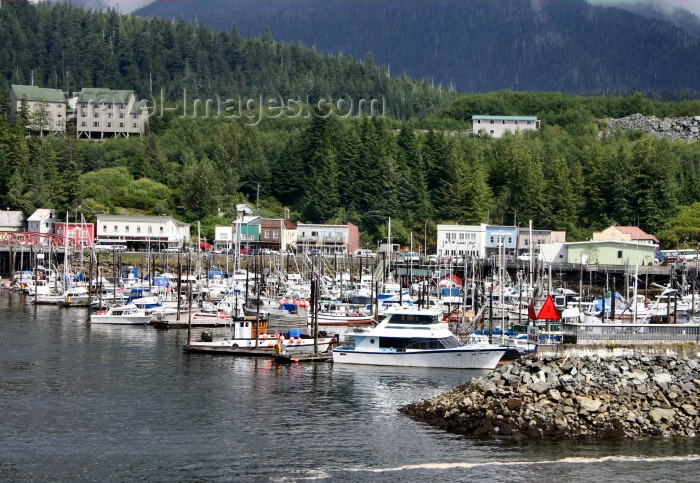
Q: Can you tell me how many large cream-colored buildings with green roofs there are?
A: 2